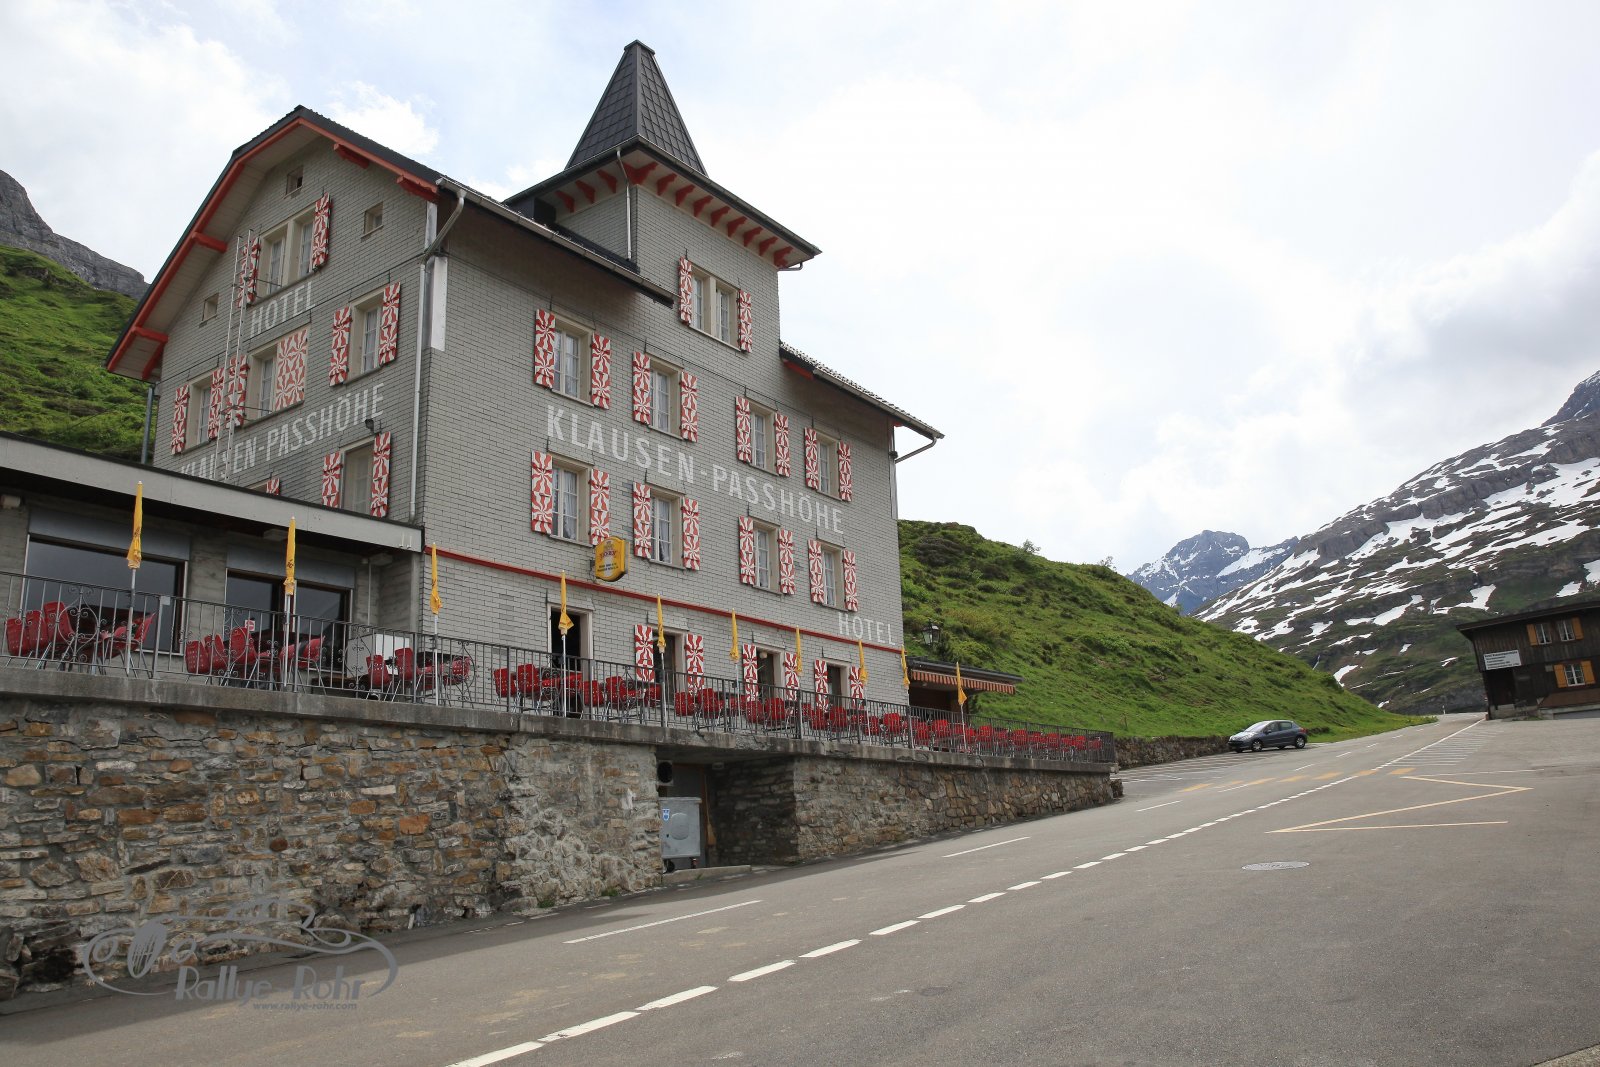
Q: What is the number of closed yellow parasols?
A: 10